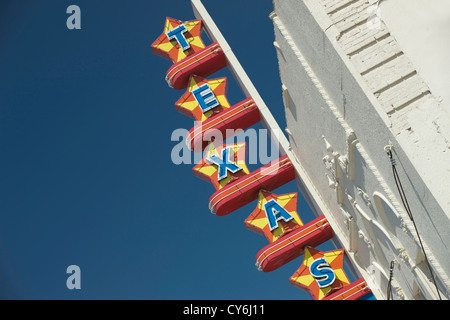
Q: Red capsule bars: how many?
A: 5